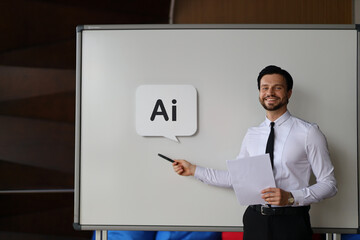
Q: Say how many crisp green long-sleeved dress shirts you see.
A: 0